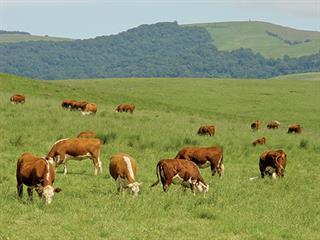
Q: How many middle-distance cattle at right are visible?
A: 5